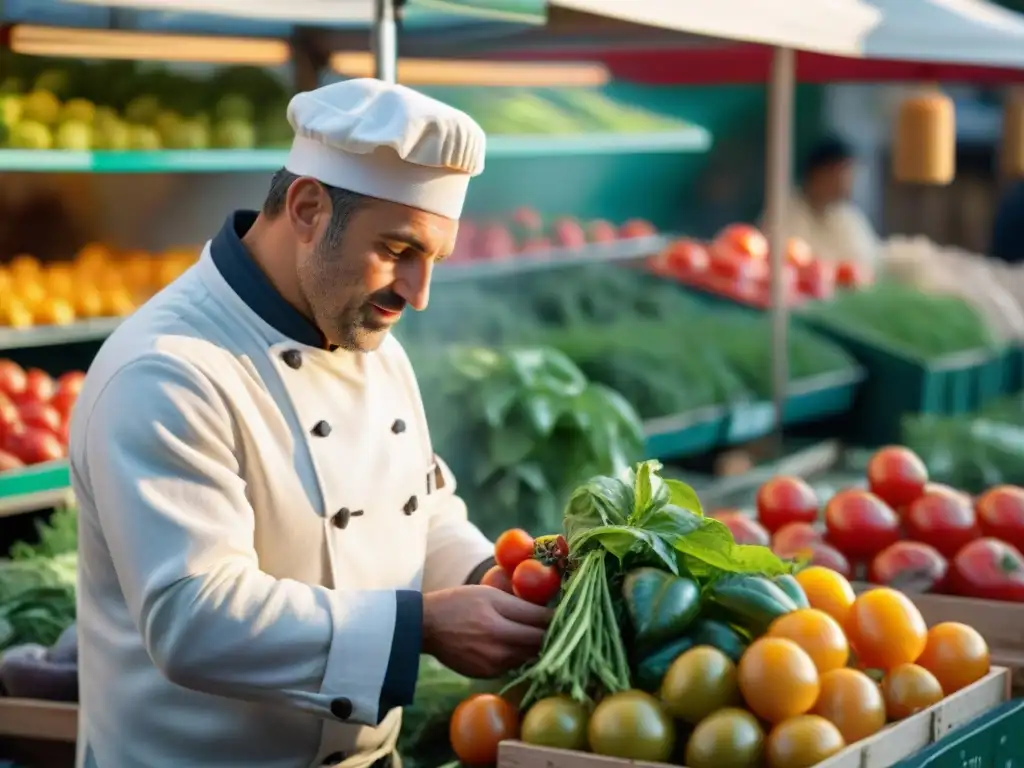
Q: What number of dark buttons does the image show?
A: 6